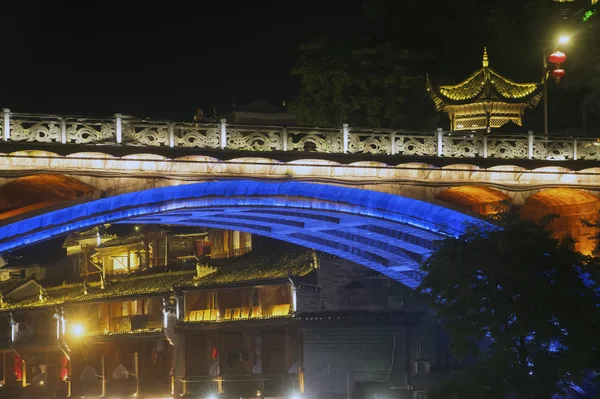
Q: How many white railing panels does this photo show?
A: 12